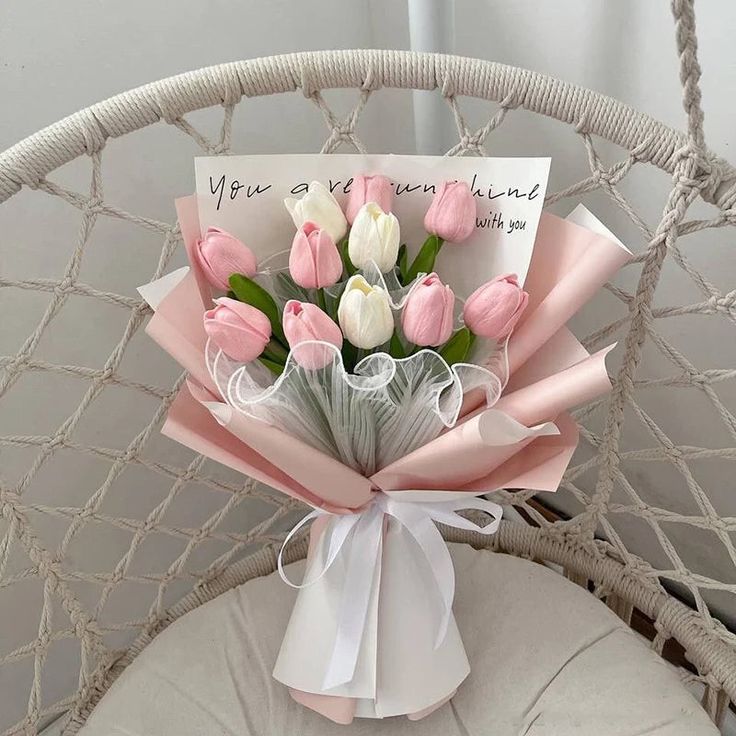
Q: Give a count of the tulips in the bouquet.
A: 11